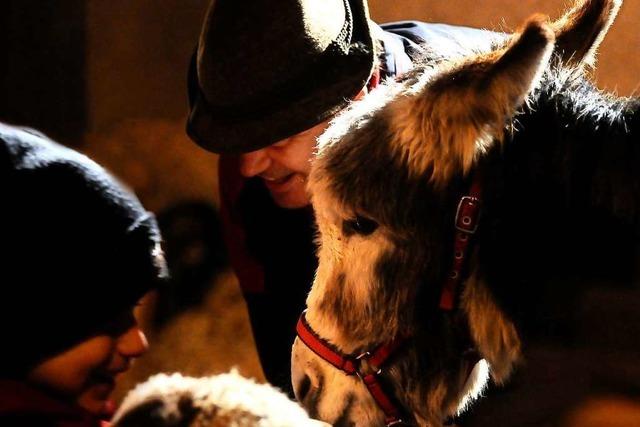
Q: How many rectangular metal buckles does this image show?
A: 1